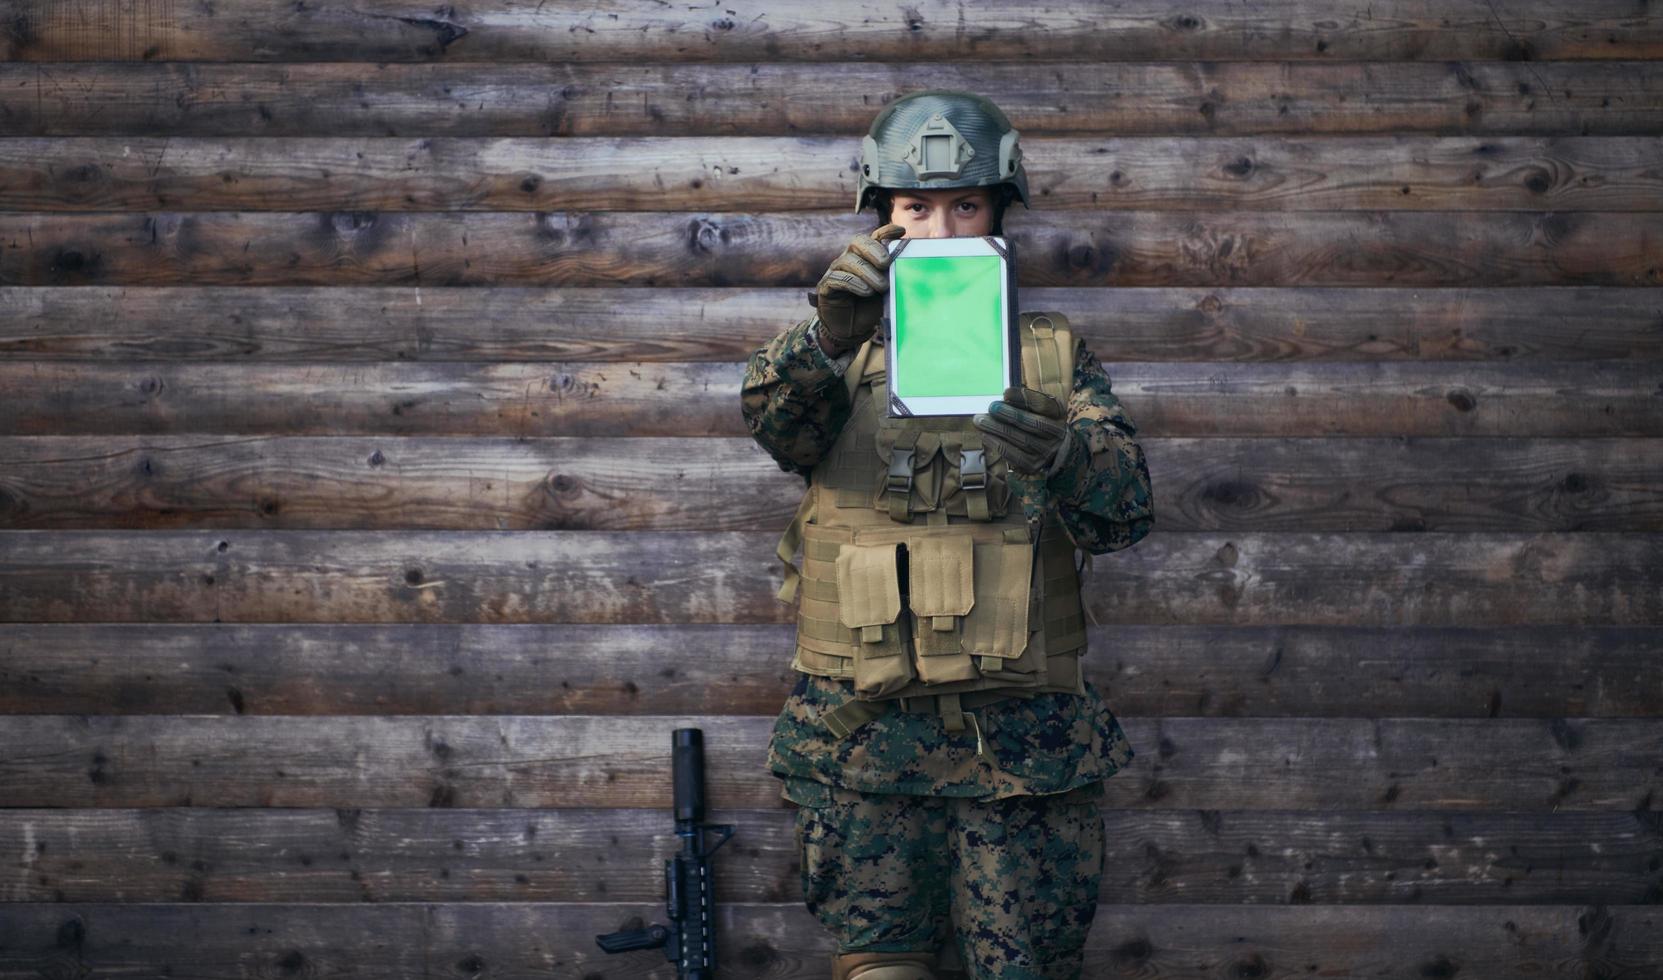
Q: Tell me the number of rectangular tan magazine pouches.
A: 3